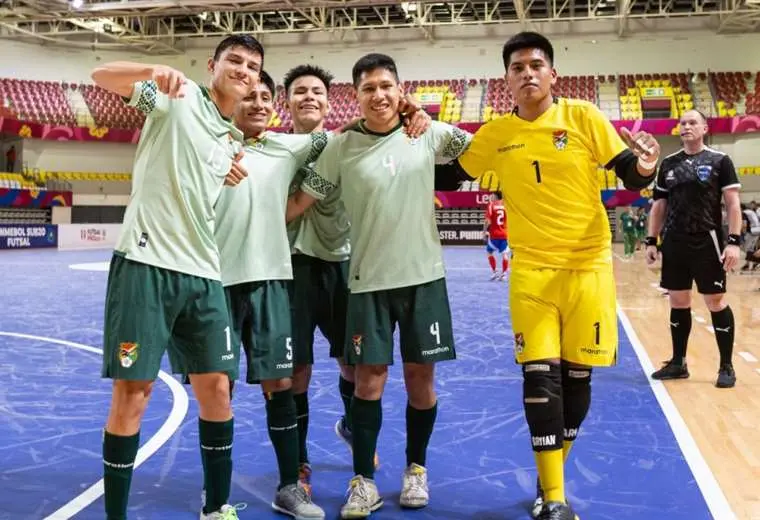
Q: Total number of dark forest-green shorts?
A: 4